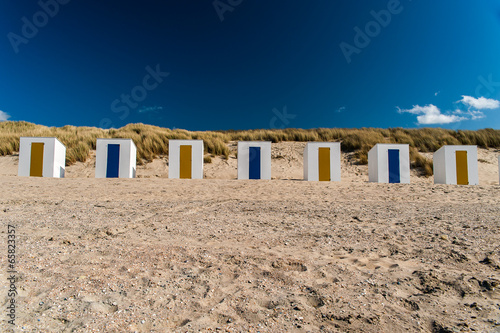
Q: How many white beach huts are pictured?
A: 7